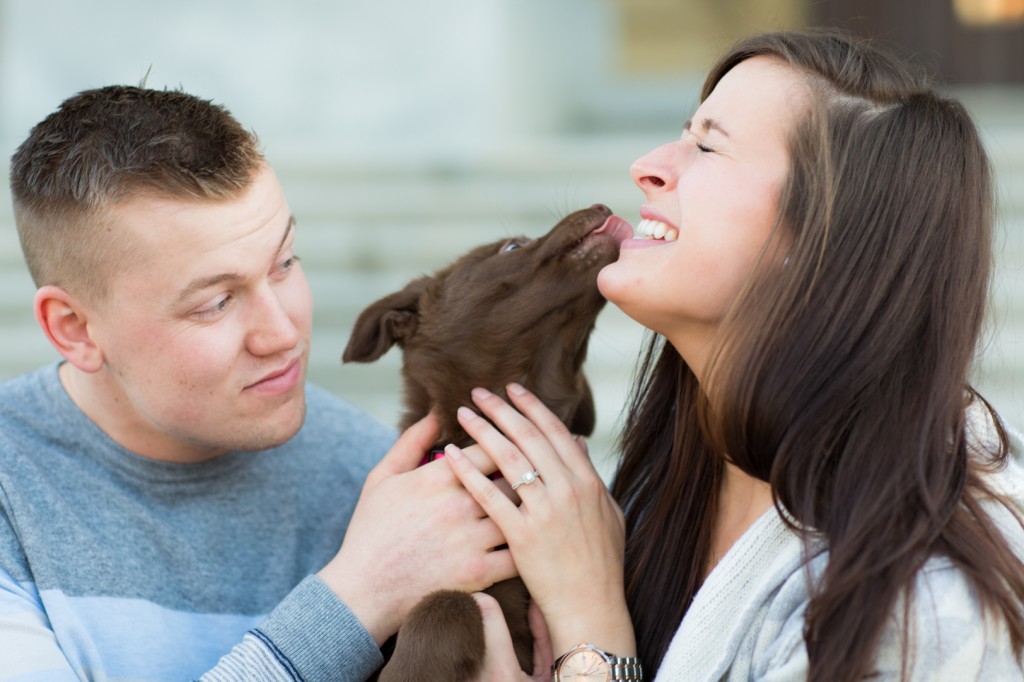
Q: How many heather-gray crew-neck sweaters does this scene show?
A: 1